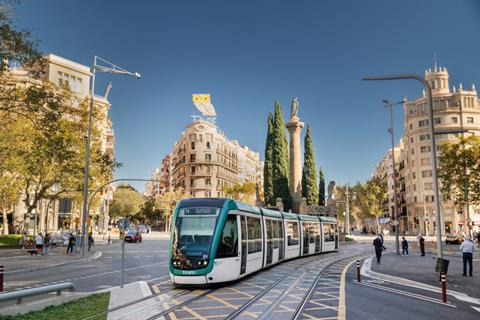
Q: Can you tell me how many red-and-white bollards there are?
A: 3